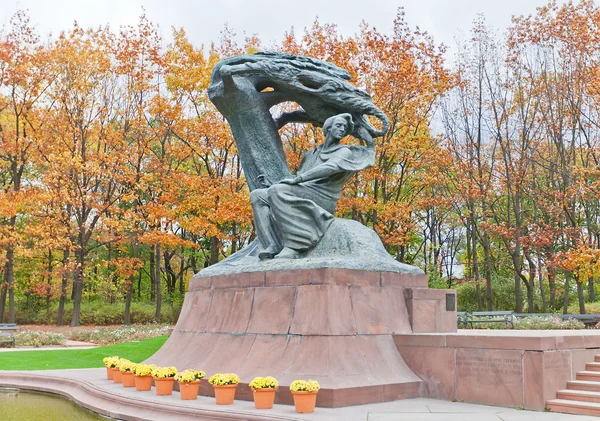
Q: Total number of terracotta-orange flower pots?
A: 9